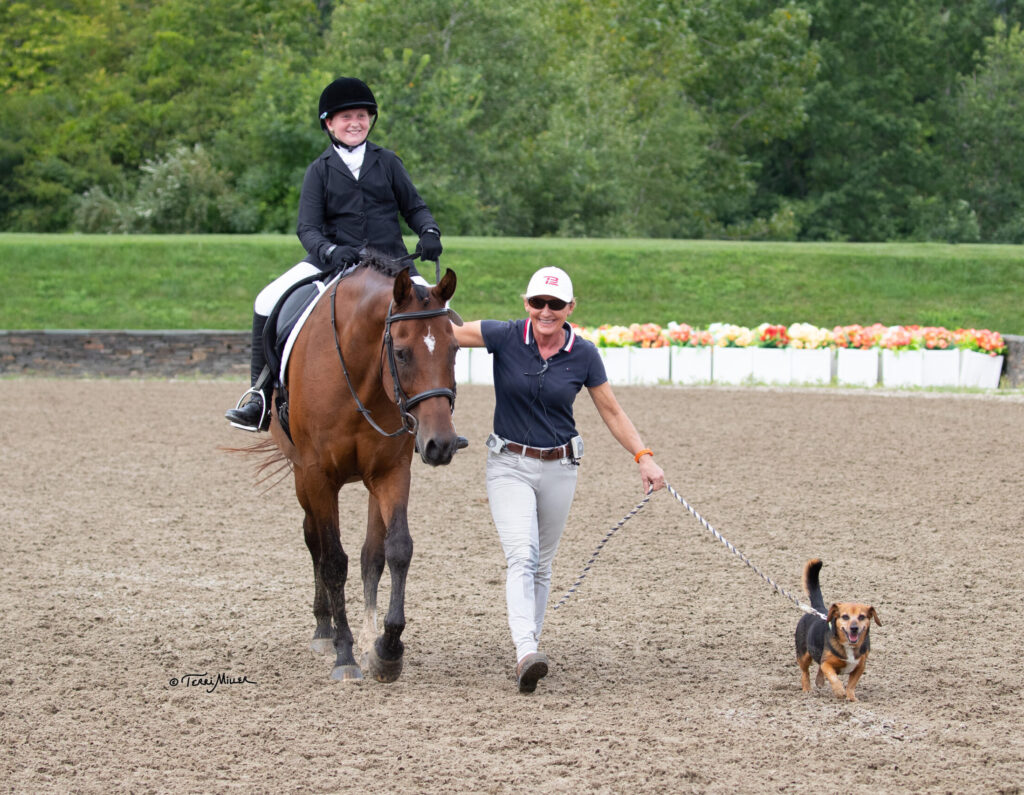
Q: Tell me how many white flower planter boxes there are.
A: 12